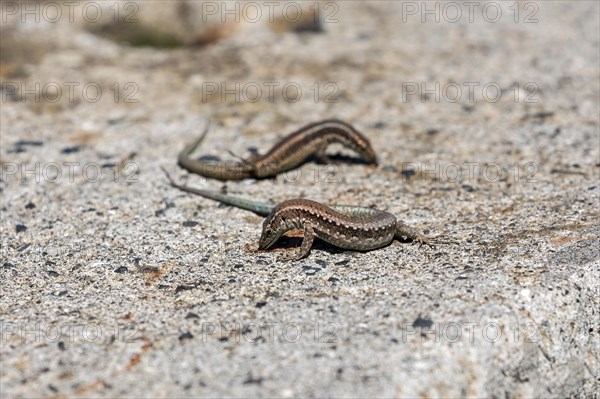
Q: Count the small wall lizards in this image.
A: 2